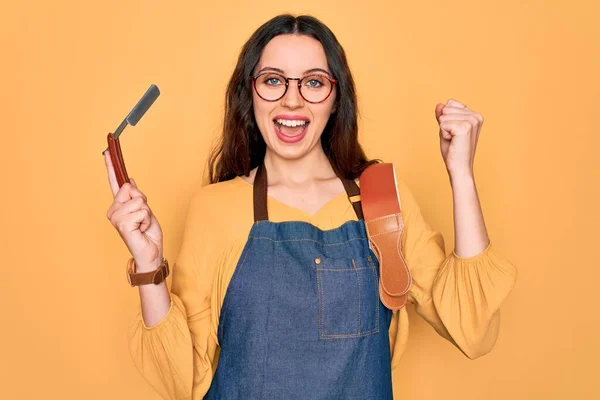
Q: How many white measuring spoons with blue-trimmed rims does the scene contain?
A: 0